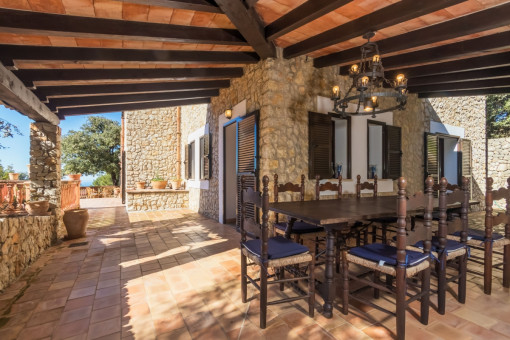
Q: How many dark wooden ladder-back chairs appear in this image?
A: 8